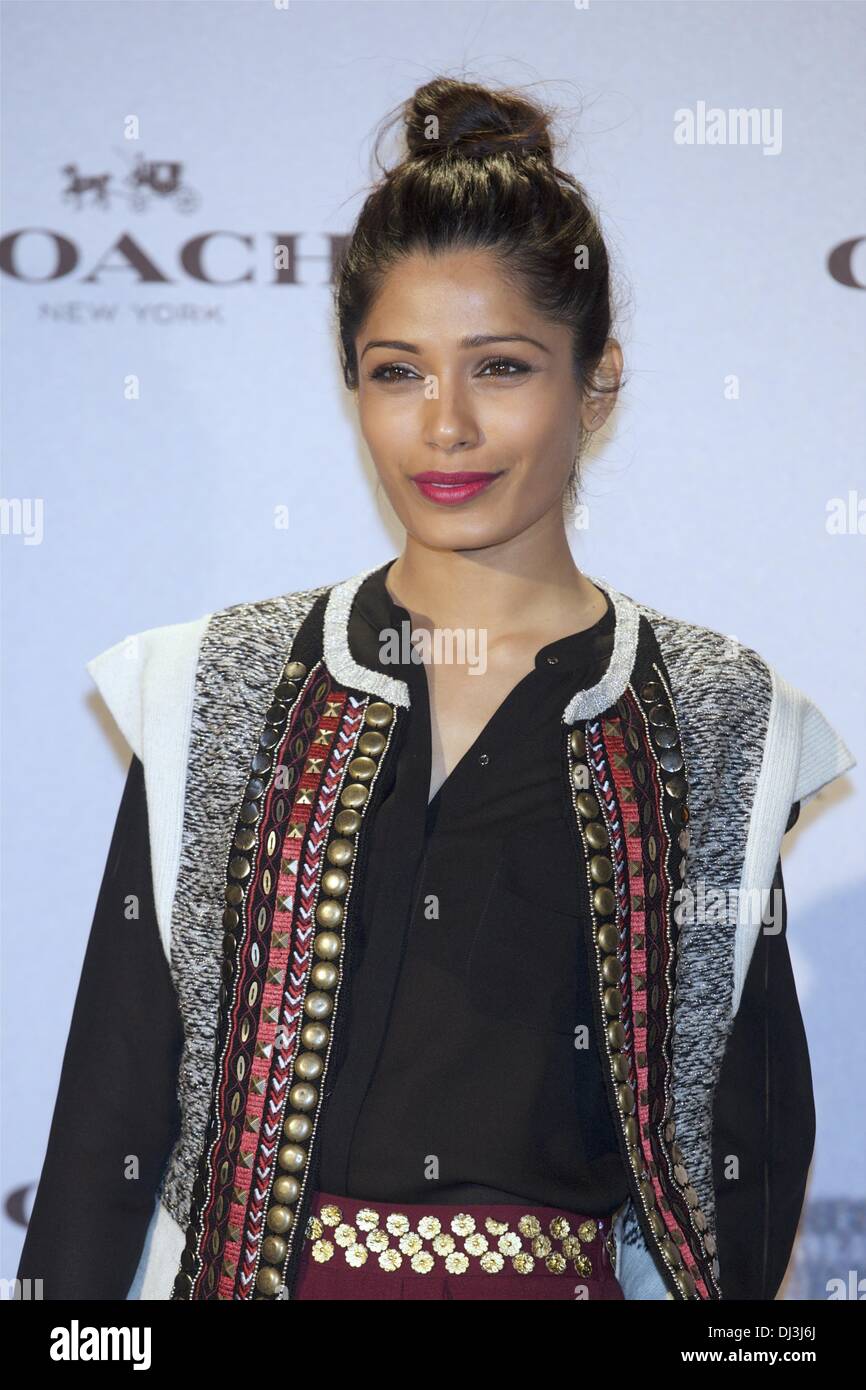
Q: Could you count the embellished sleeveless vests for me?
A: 1